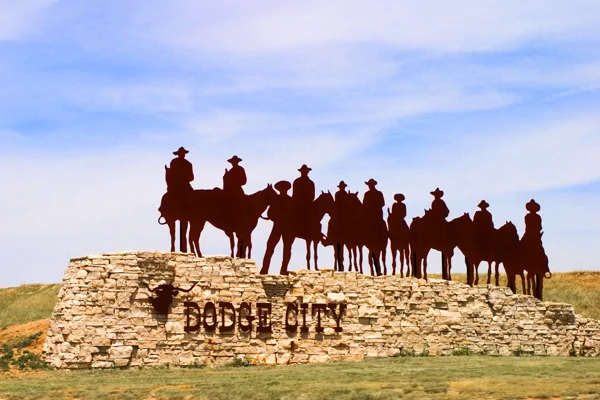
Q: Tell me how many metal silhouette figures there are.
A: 10